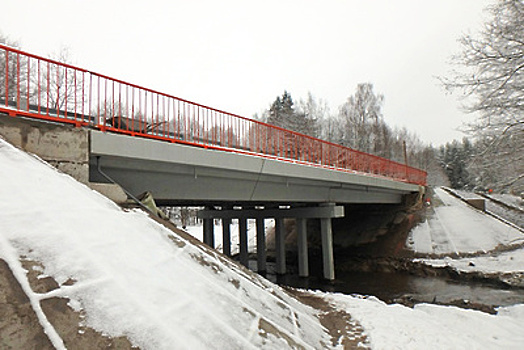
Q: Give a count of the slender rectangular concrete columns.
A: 7